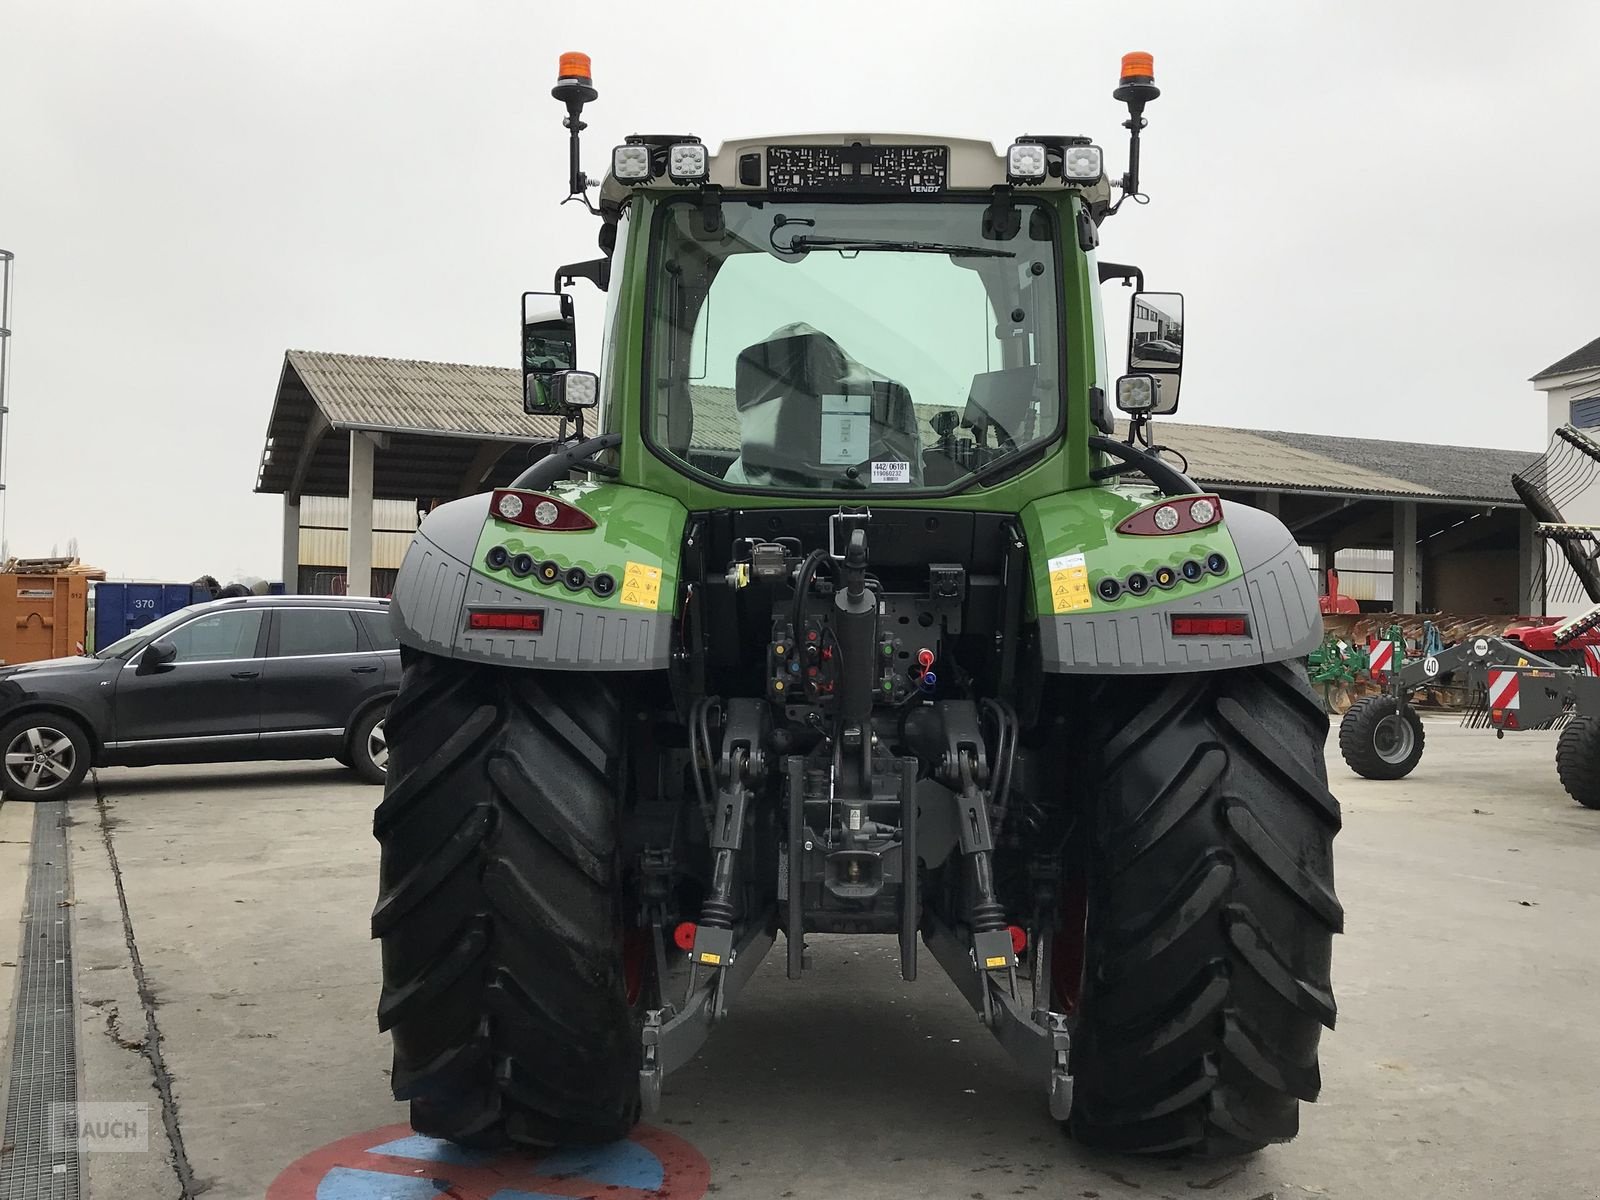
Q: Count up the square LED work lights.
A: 6